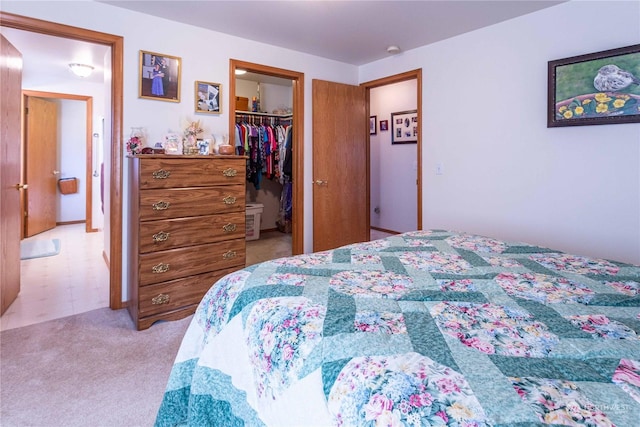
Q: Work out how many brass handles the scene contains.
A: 9